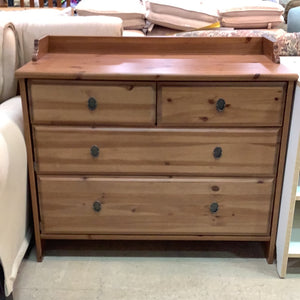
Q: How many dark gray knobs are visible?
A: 6